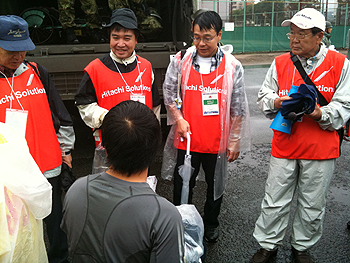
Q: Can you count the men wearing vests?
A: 4